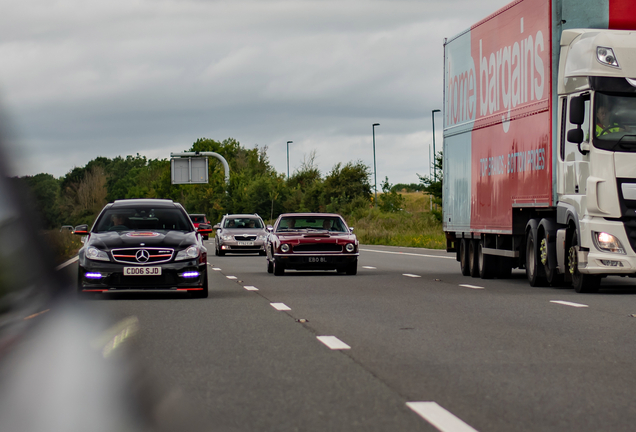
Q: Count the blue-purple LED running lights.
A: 2